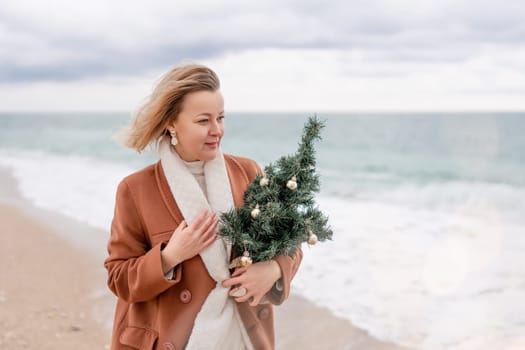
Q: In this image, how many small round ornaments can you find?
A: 5